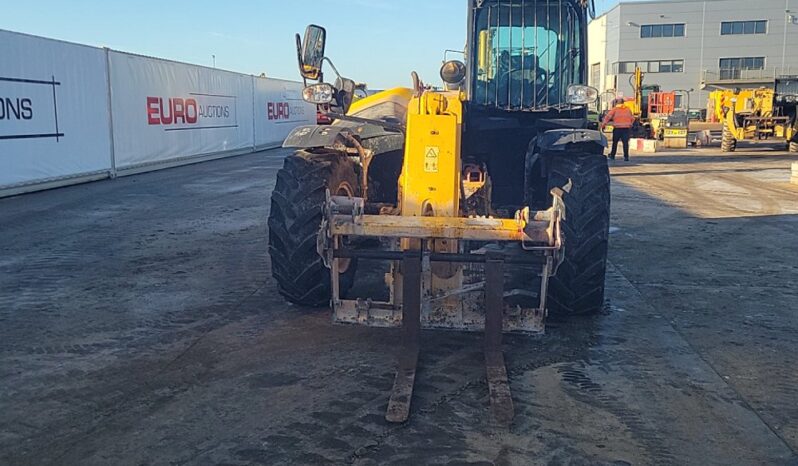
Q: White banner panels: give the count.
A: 3